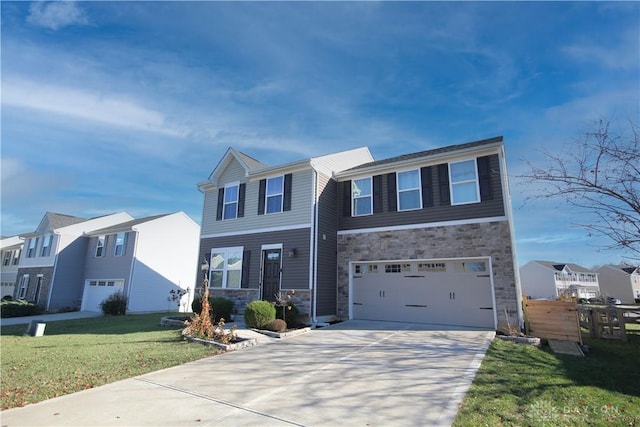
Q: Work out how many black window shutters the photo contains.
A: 12